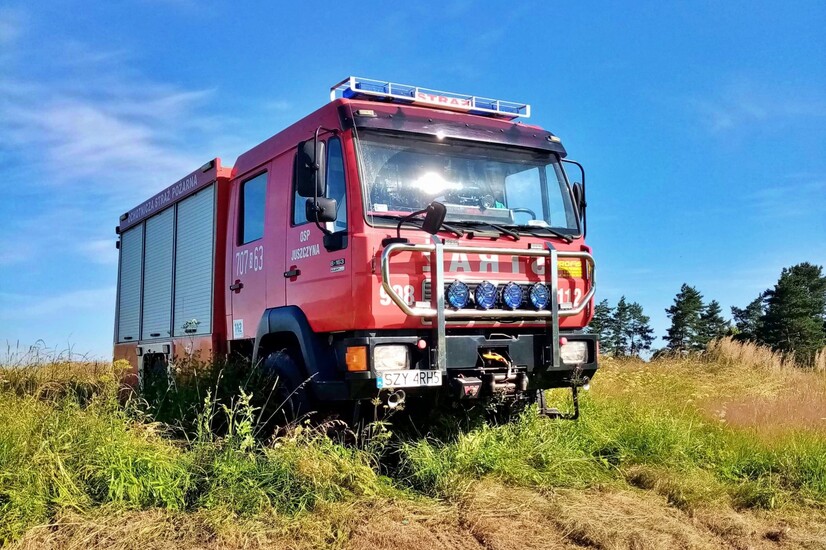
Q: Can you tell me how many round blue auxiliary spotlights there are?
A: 4